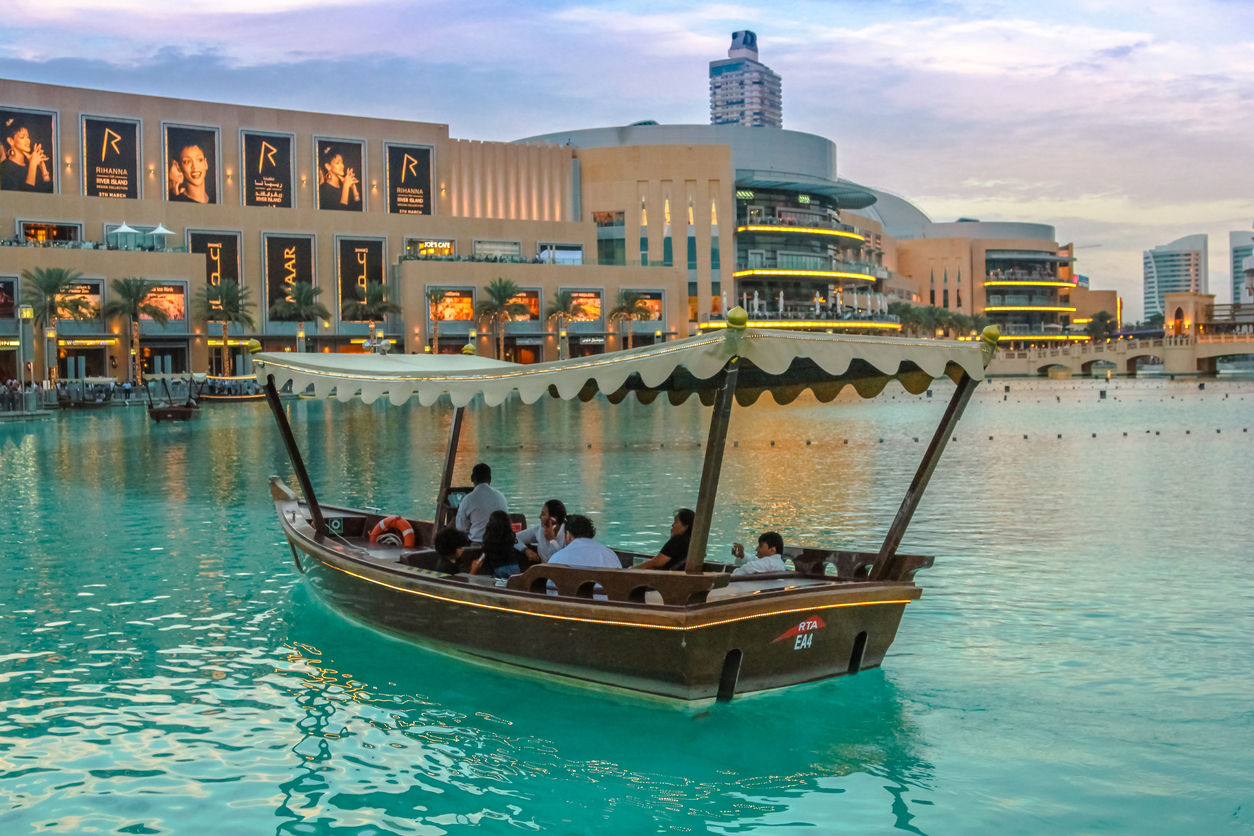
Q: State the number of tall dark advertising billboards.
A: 9